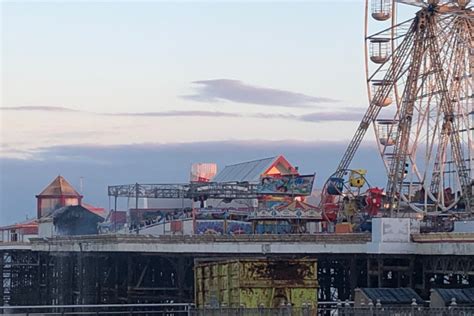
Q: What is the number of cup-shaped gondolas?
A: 4